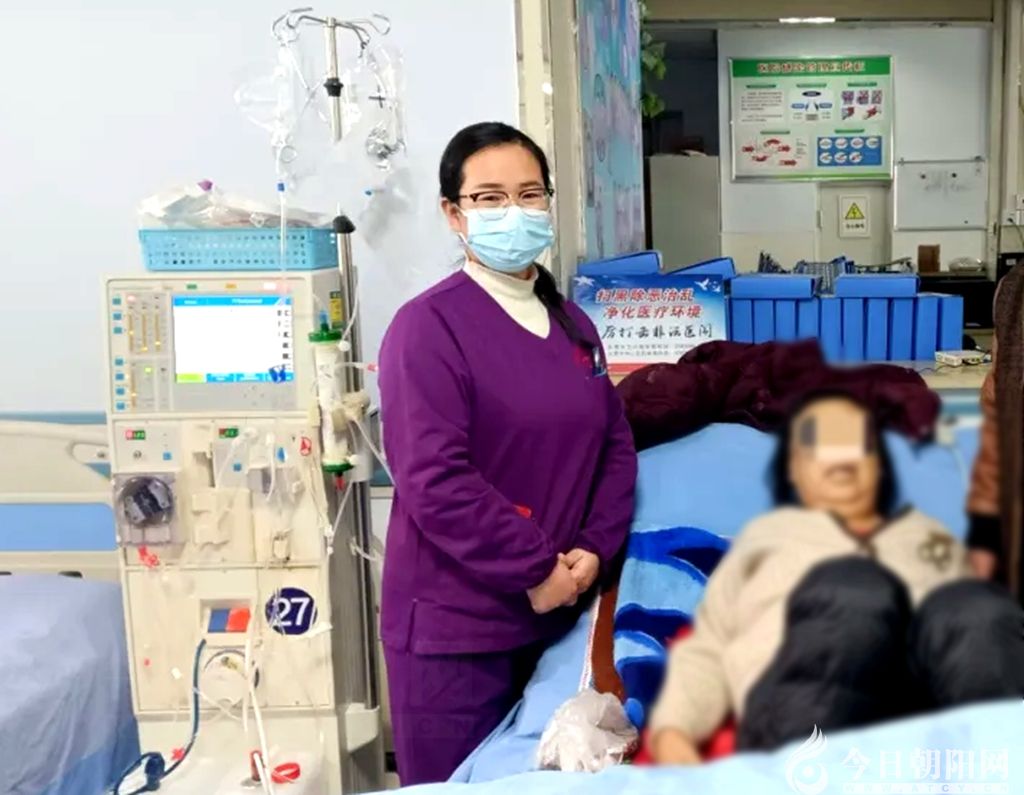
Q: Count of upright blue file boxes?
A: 10